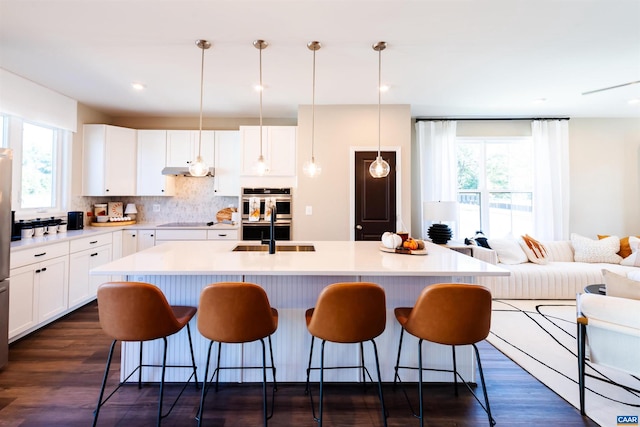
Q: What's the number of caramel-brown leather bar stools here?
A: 4